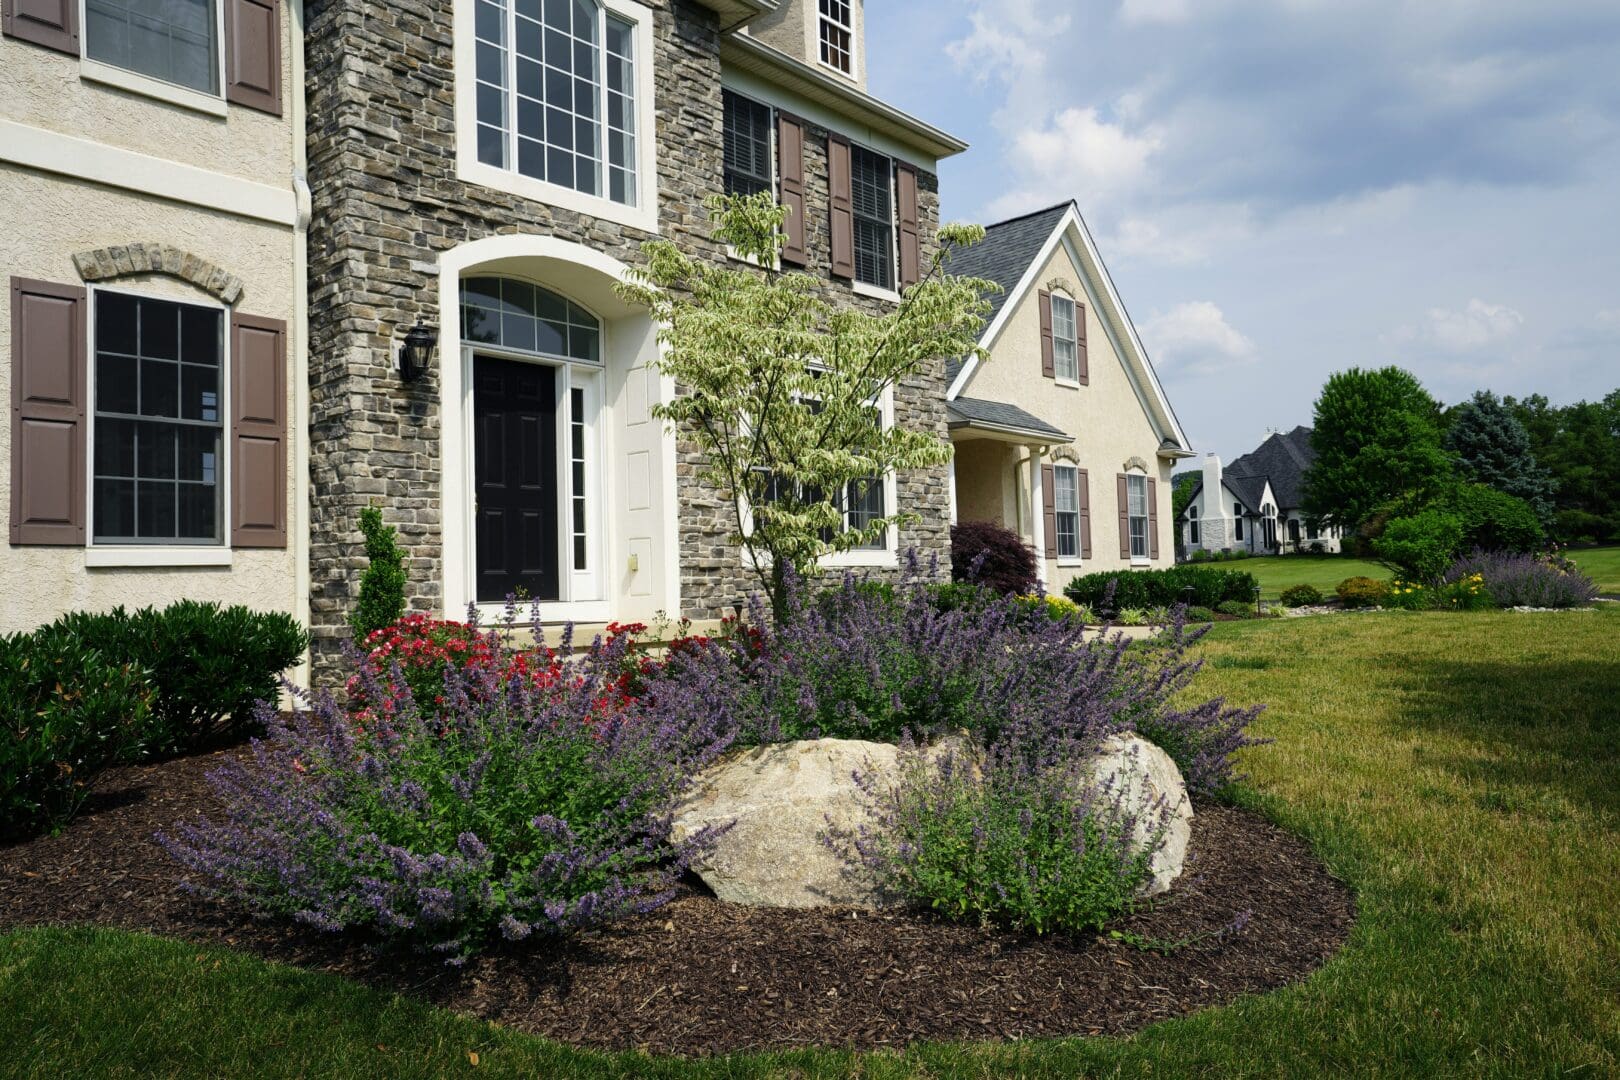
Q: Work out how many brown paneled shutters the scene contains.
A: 13